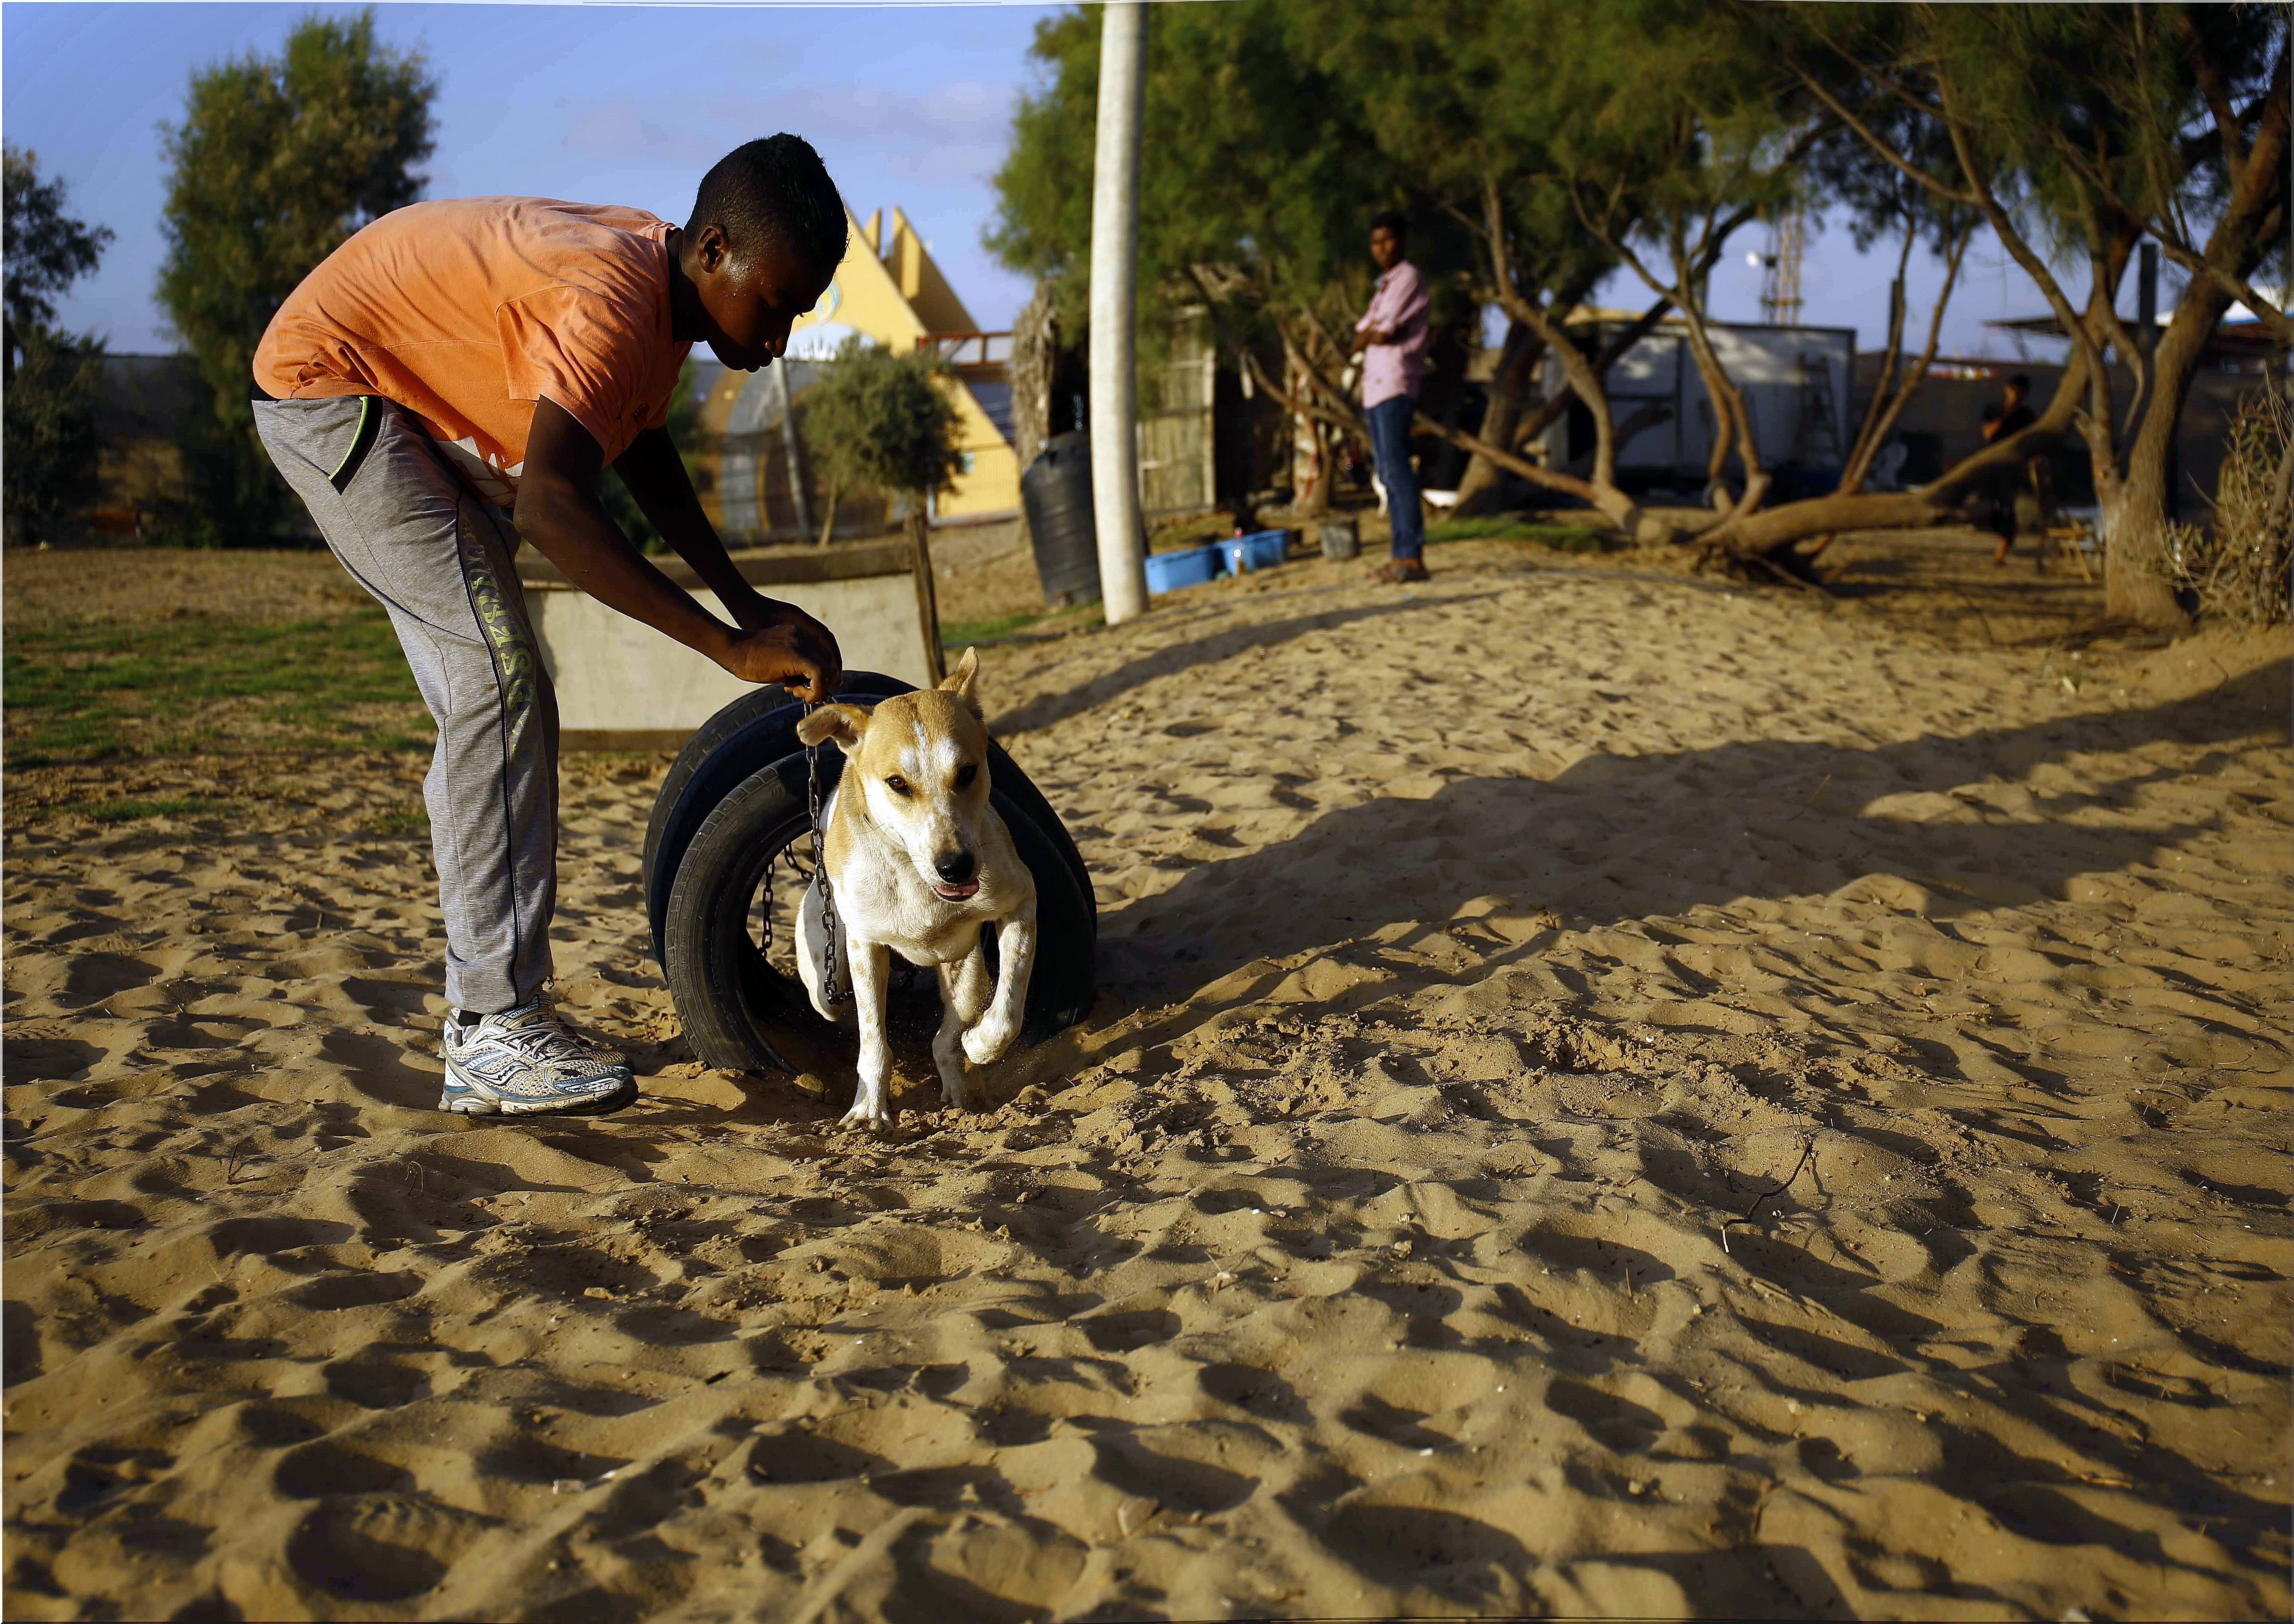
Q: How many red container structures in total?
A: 0